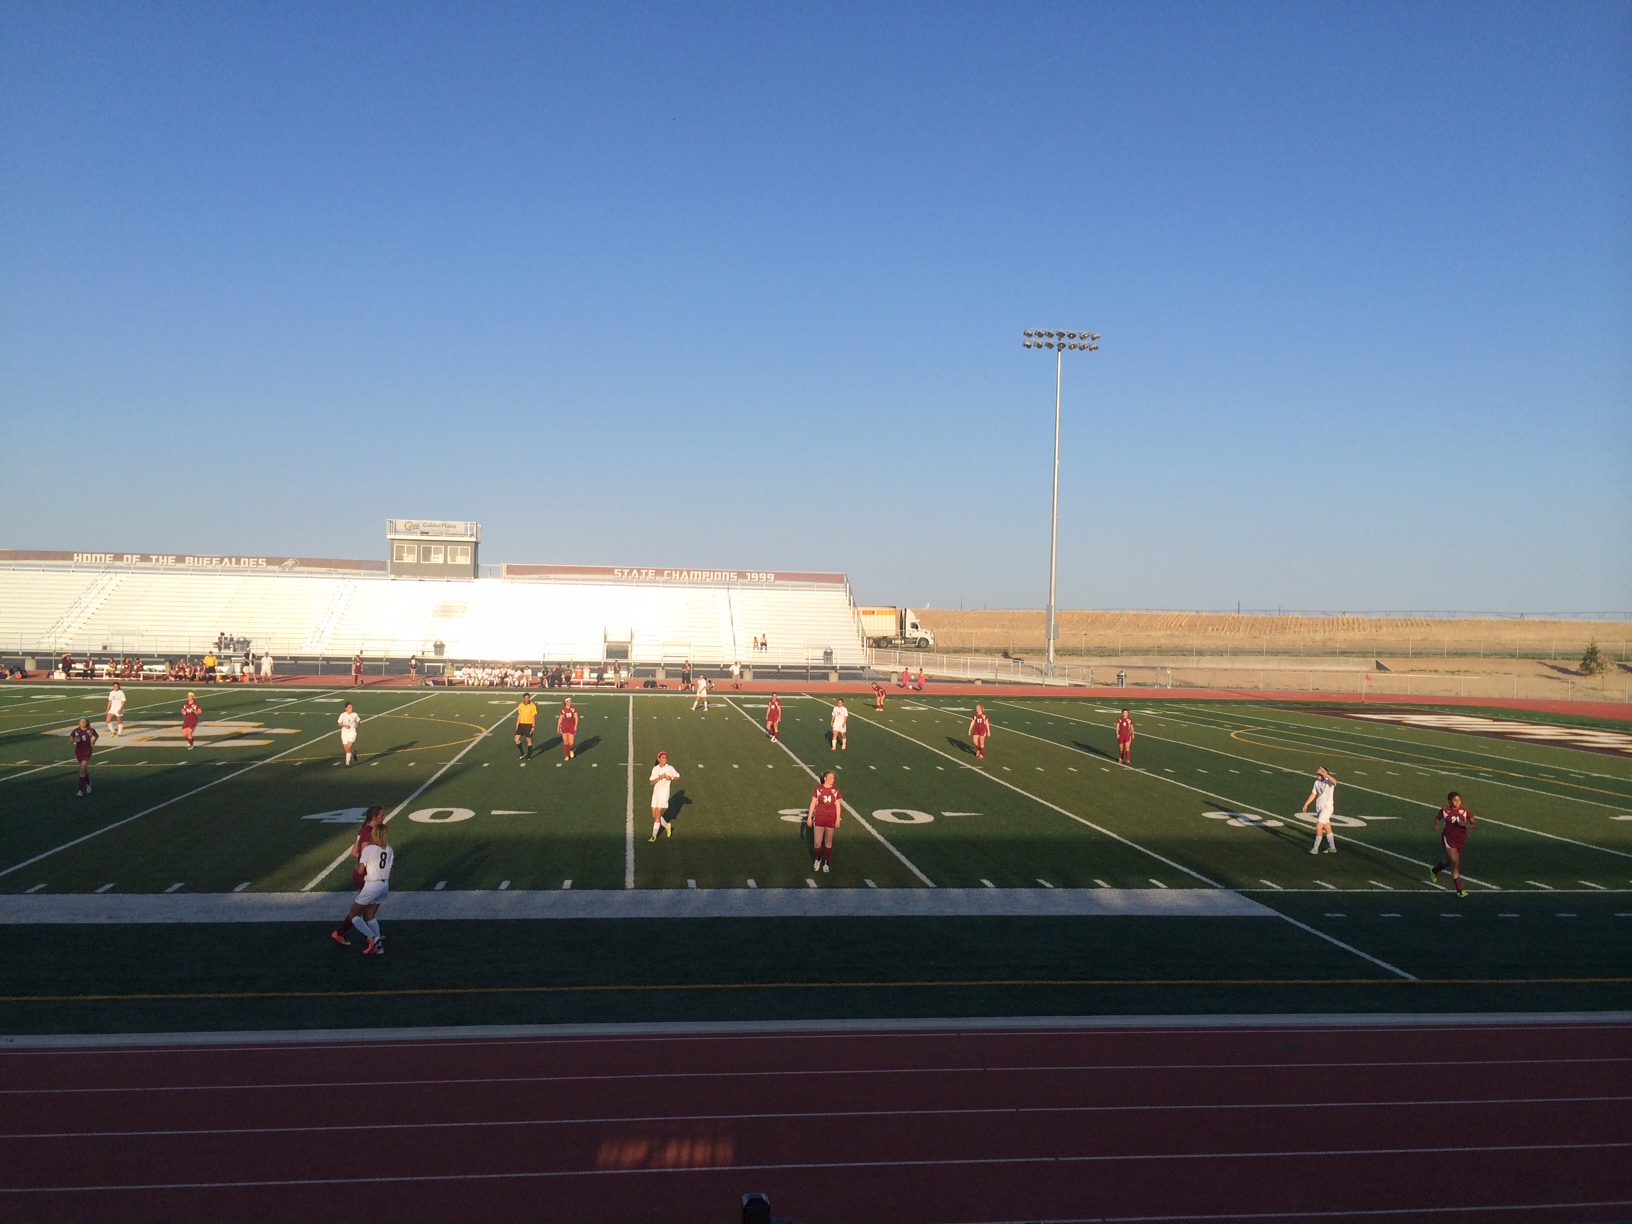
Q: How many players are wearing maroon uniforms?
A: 10